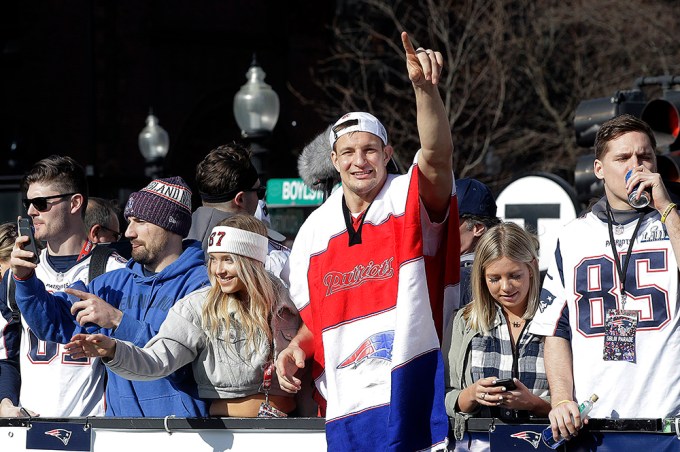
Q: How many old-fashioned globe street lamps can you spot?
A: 2